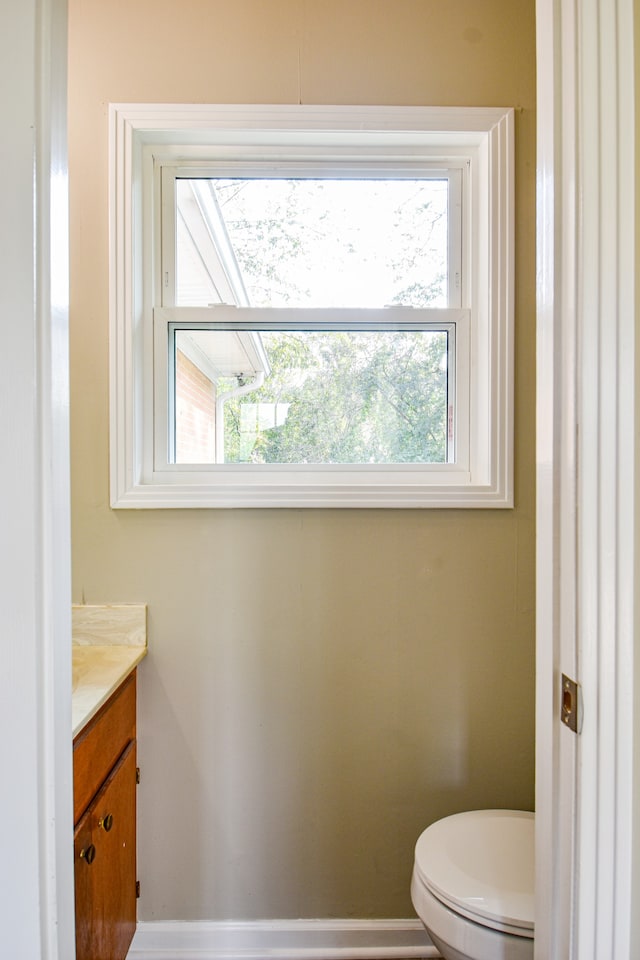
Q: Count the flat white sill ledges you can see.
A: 1